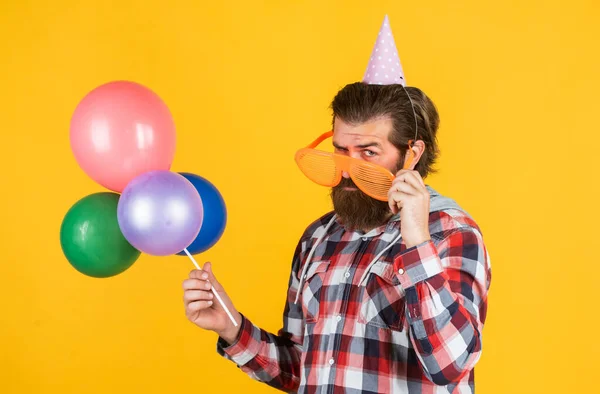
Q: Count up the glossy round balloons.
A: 4